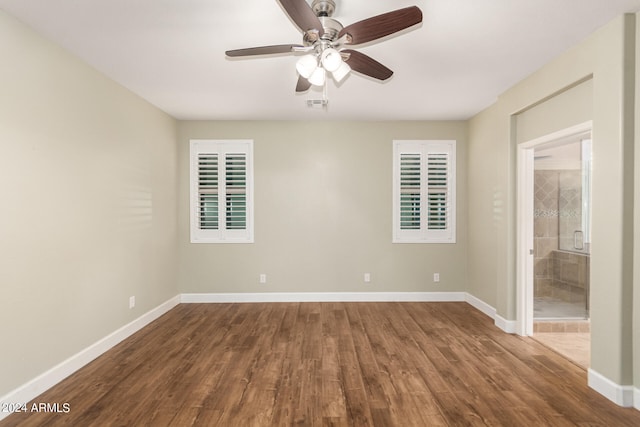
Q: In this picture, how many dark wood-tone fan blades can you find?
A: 5